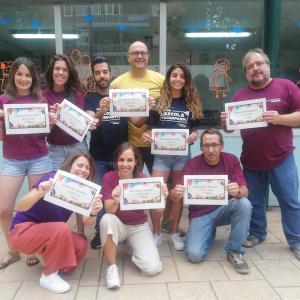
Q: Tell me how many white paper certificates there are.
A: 8